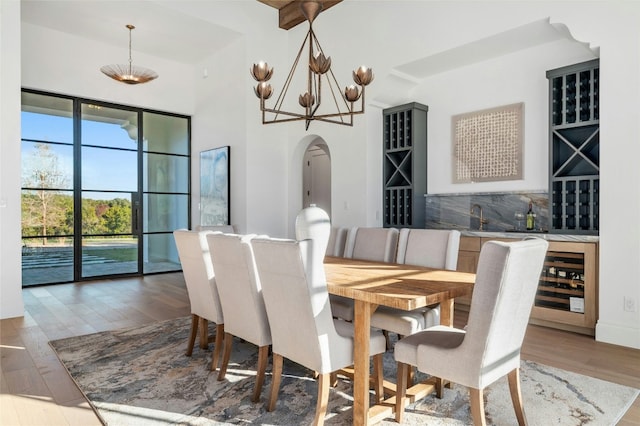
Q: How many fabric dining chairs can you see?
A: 8